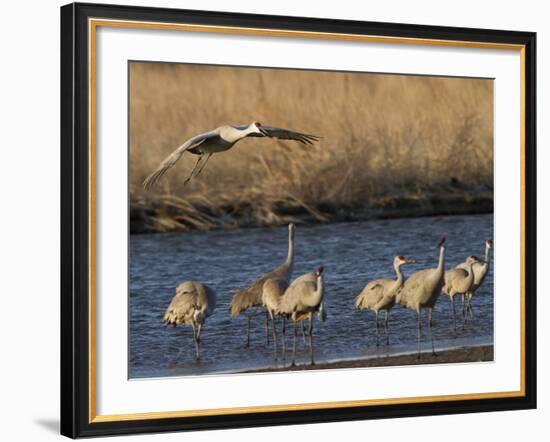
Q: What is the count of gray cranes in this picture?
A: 9